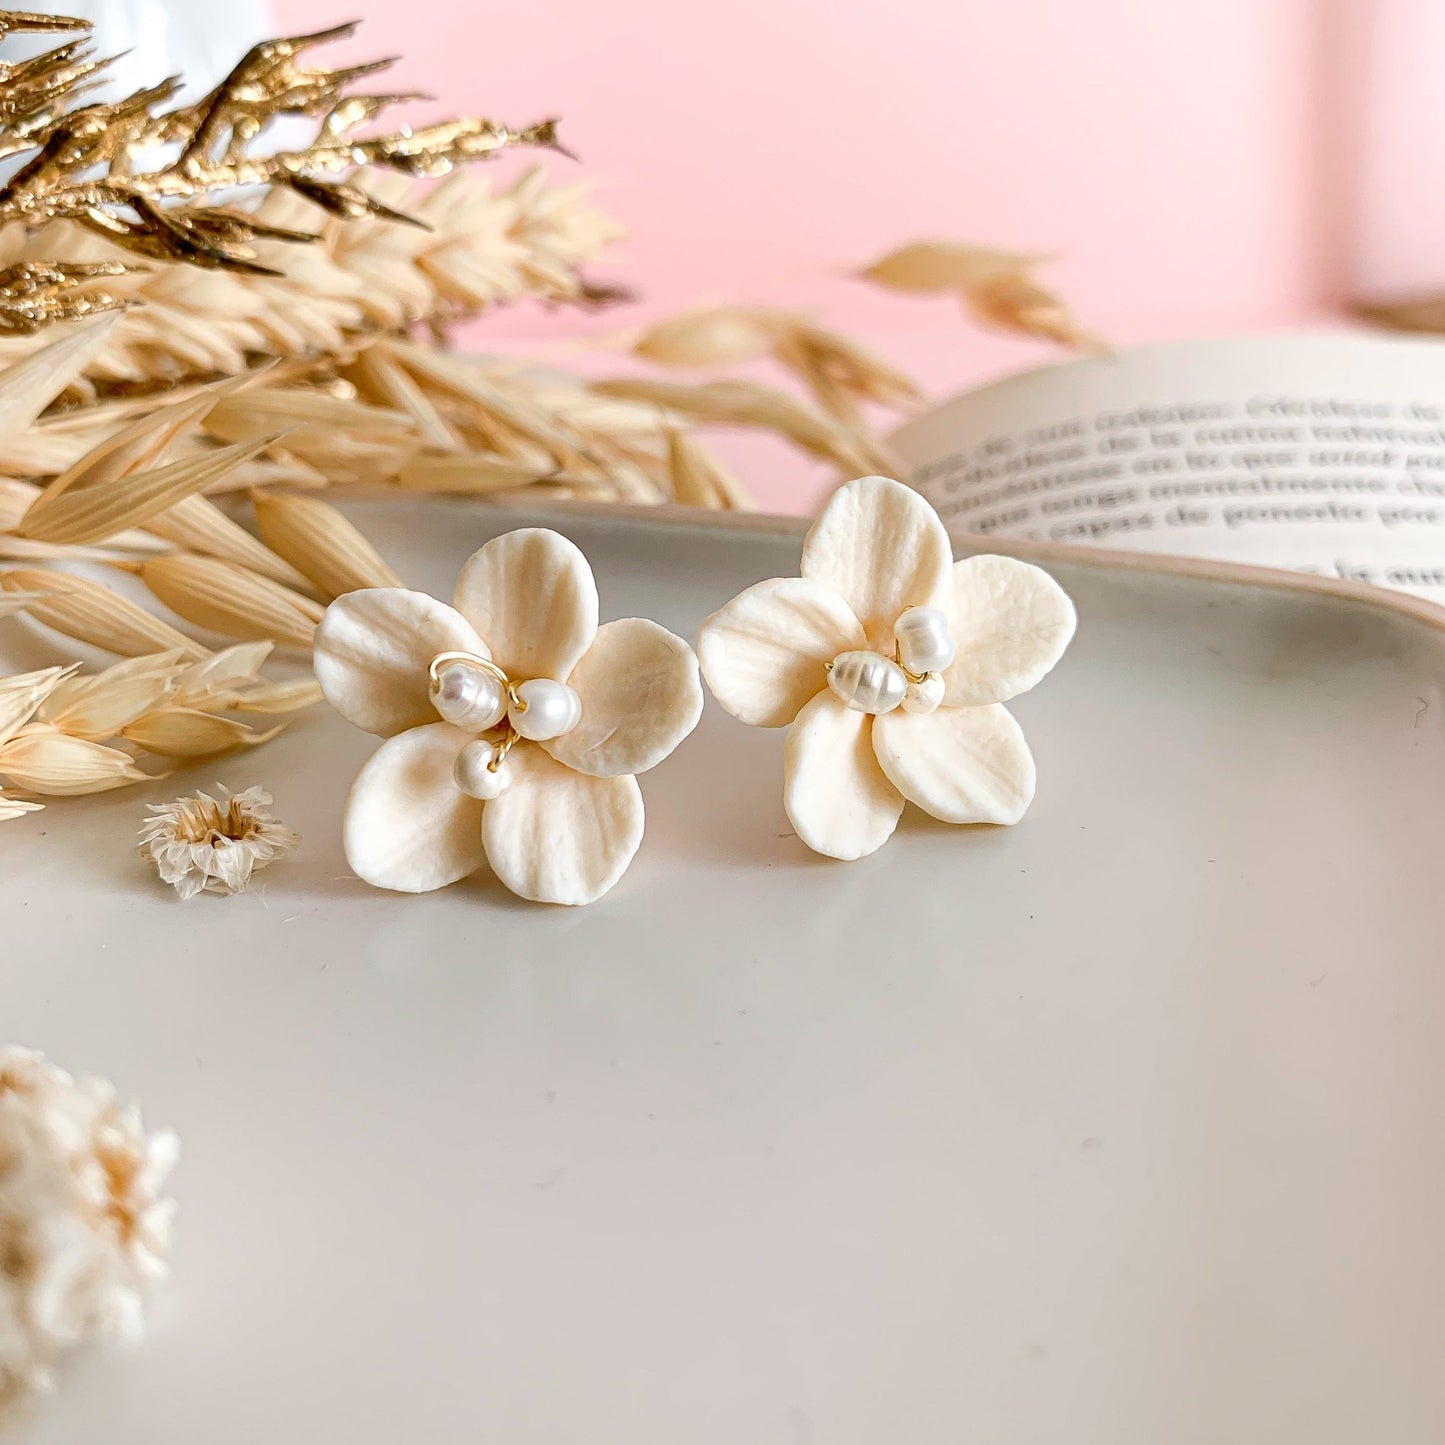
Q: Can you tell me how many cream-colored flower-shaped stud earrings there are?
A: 2